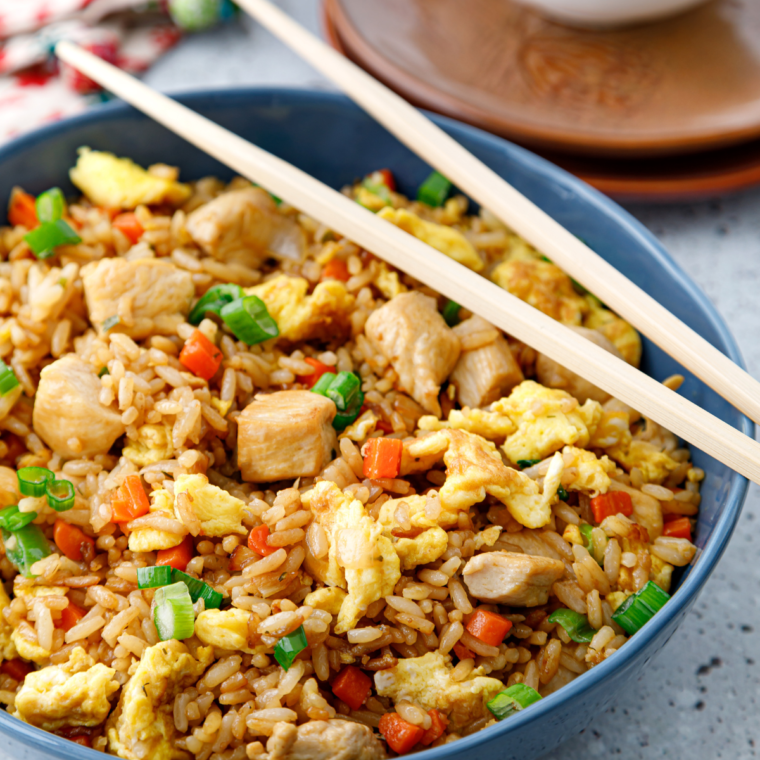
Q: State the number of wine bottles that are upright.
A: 0